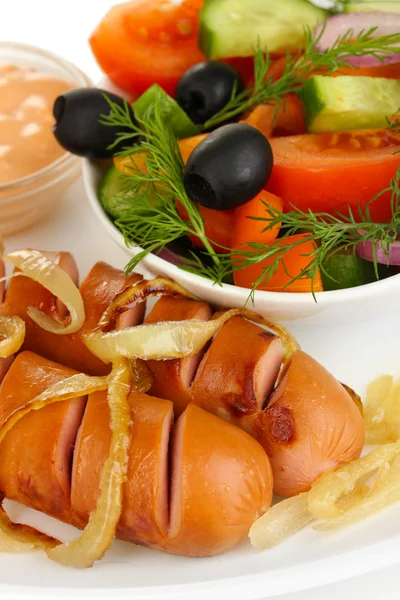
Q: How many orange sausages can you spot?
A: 2